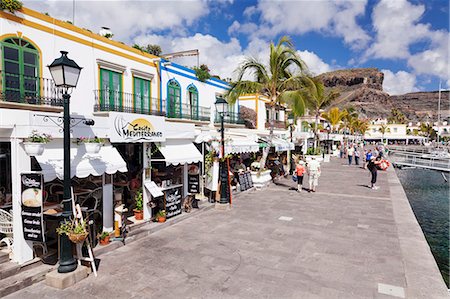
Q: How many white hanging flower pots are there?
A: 2